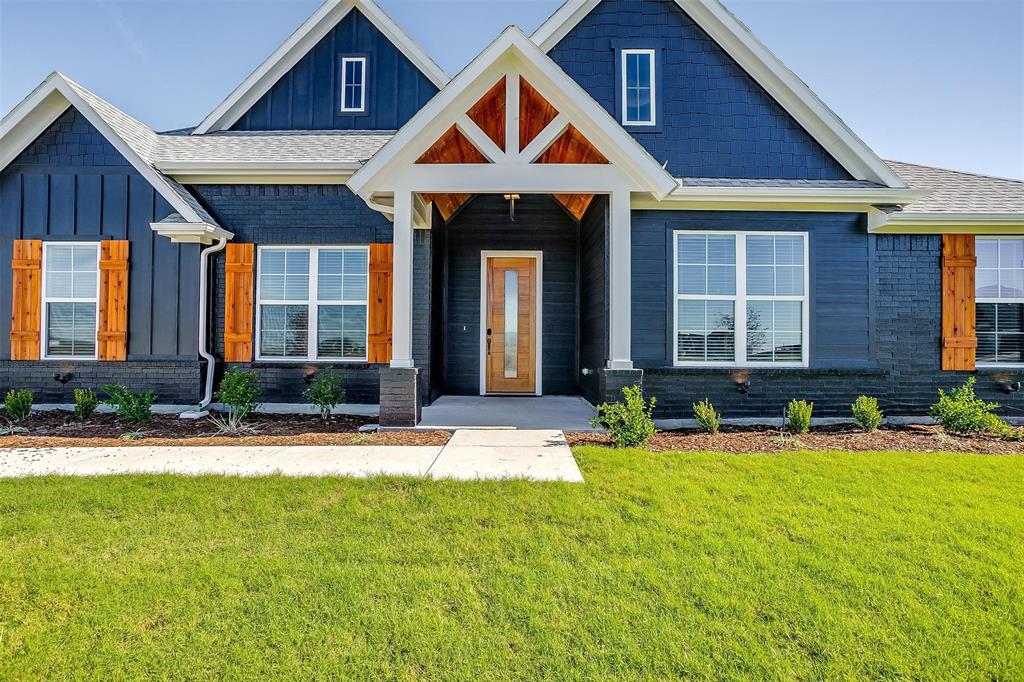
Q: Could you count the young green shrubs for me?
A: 10